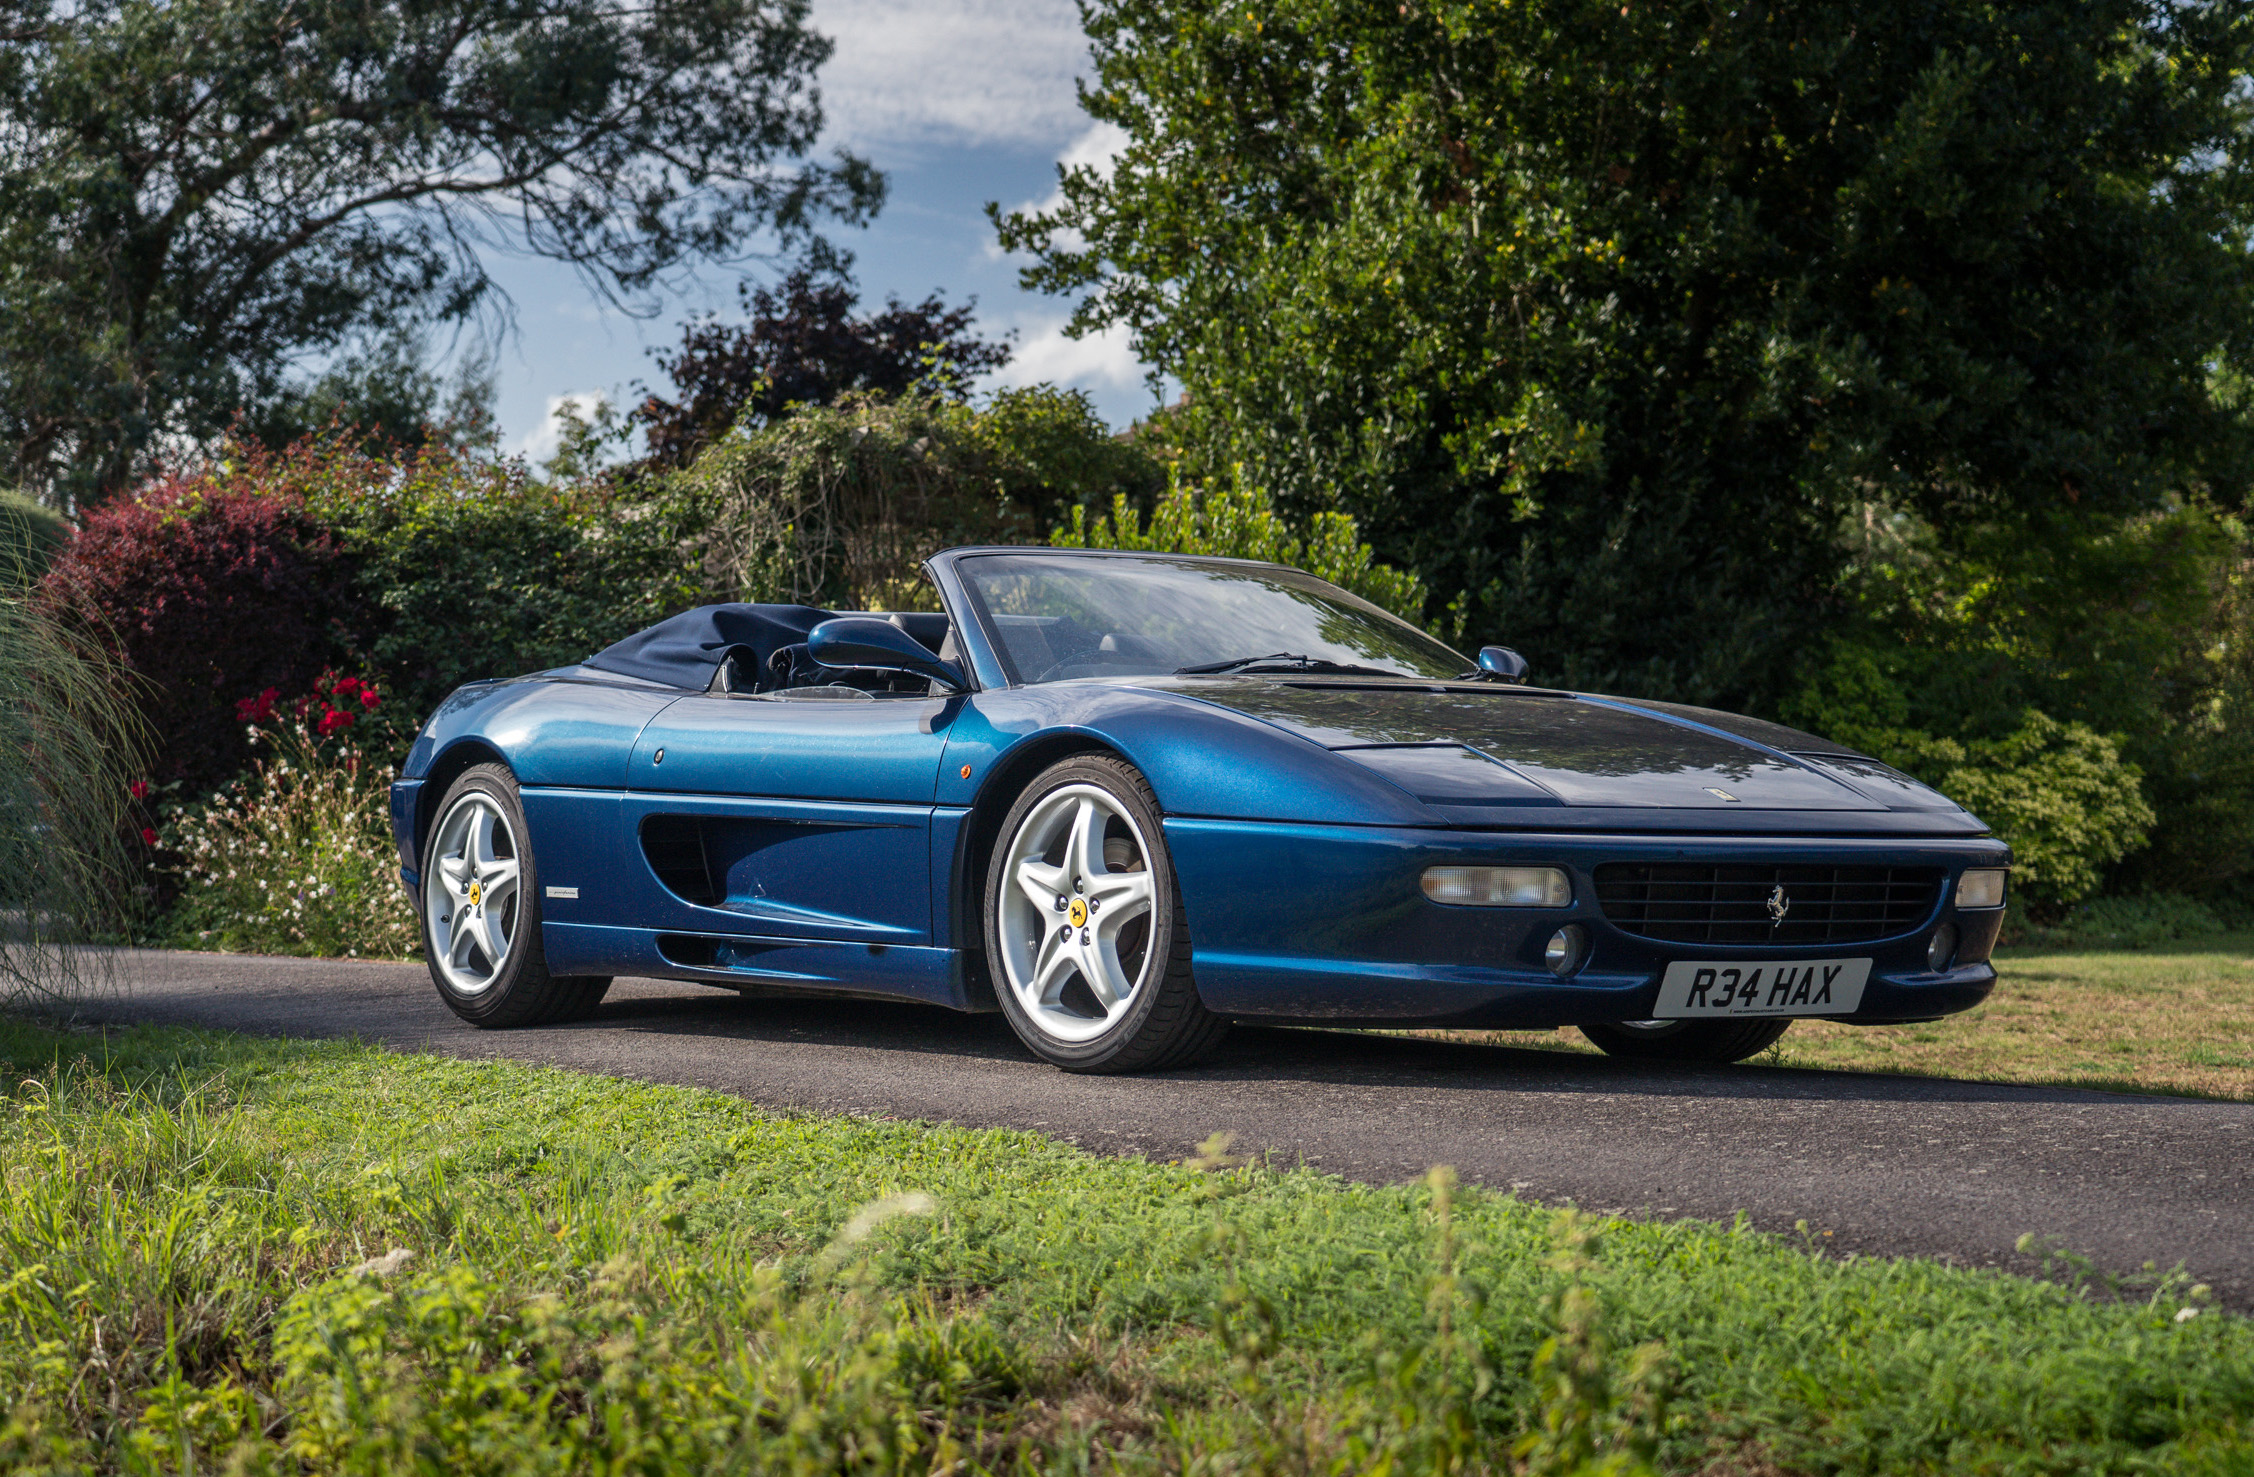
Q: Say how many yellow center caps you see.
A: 2